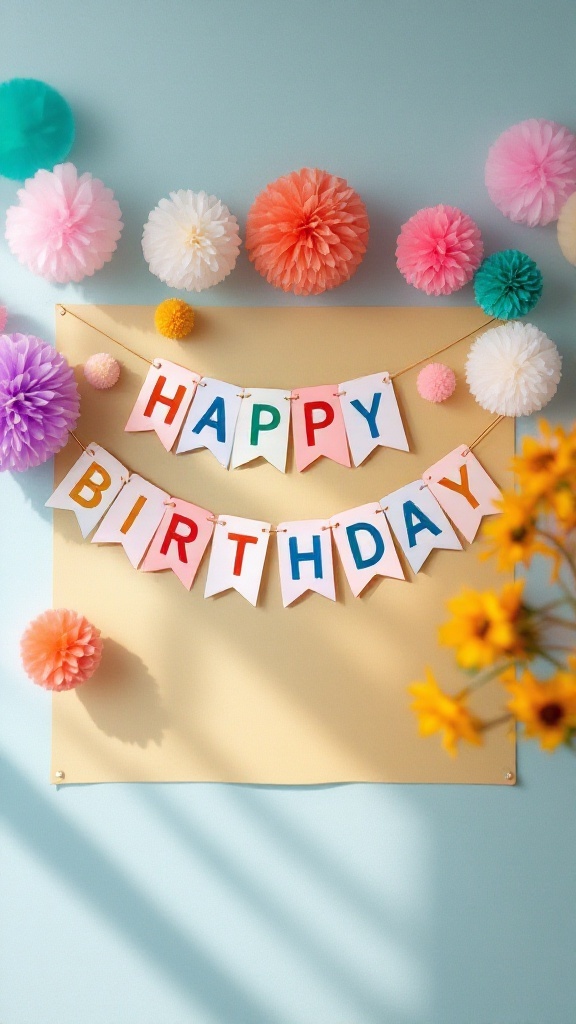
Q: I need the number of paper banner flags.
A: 13